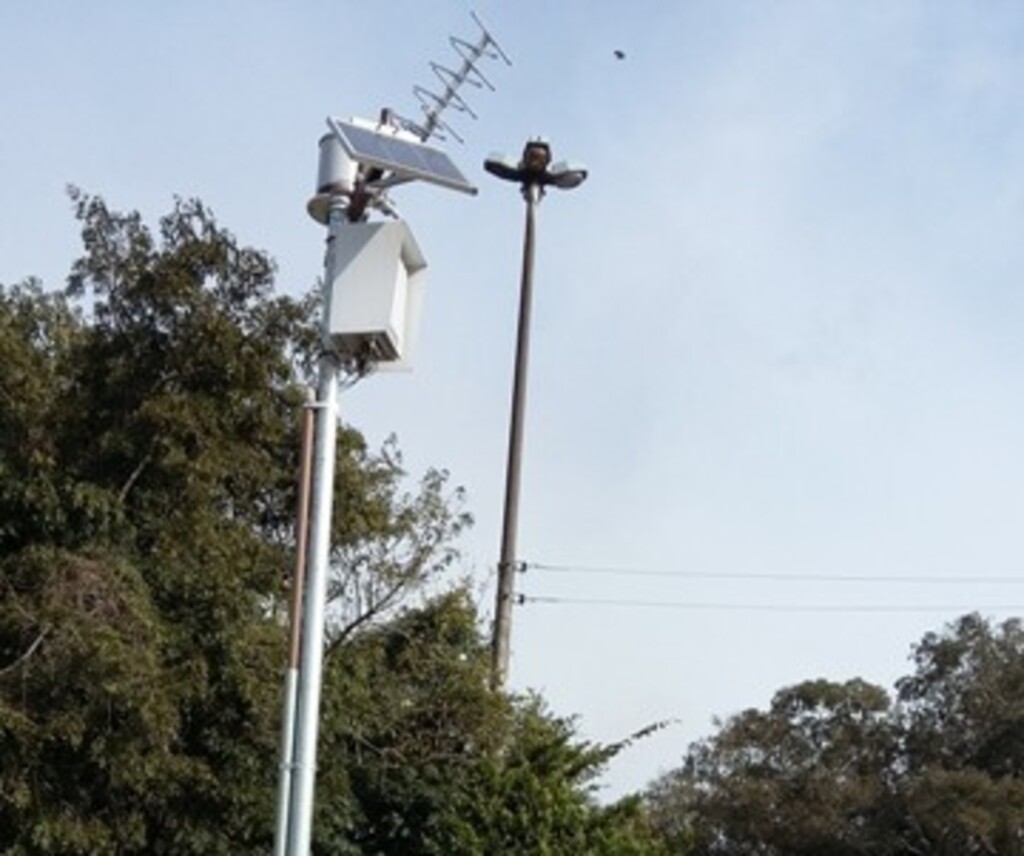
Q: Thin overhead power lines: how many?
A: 2